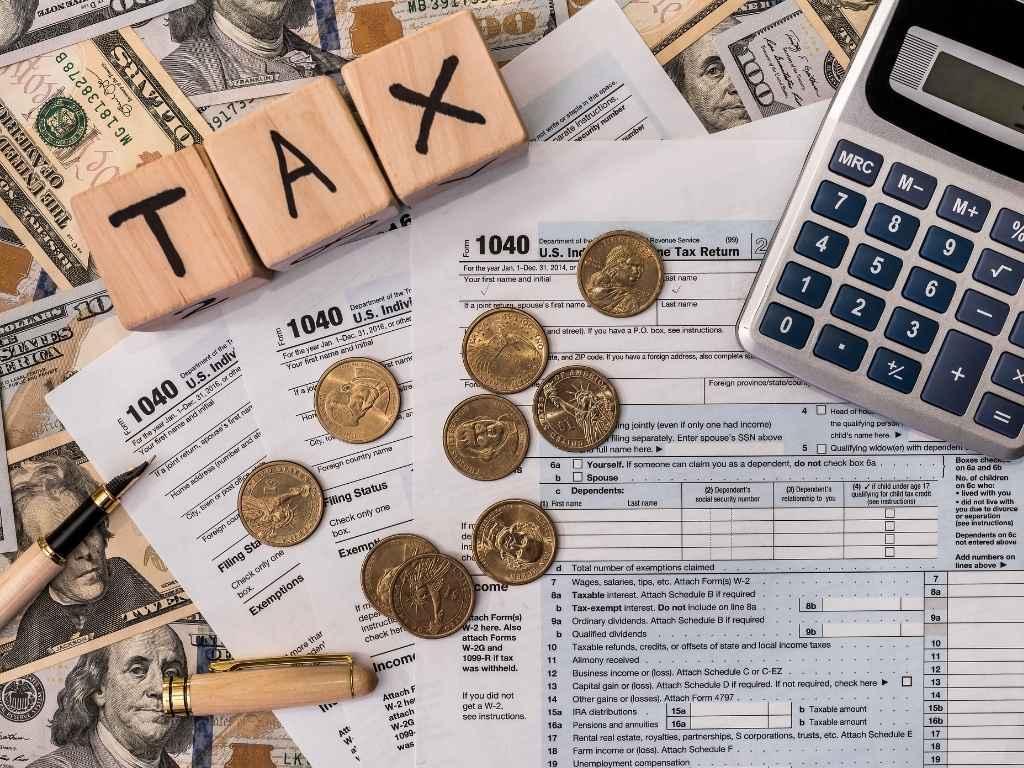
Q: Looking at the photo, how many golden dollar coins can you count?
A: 9